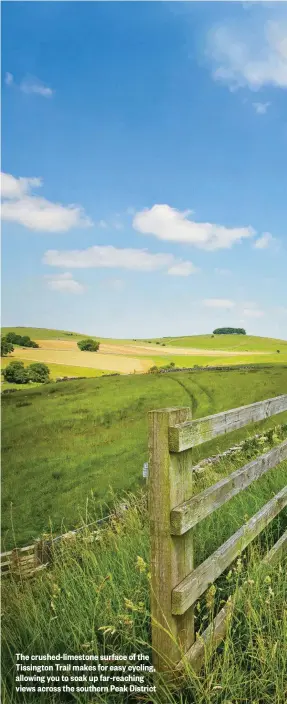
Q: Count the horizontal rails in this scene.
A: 4